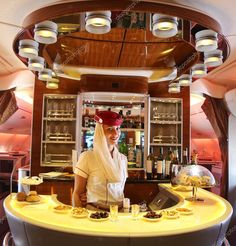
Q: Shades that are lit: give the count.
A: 12